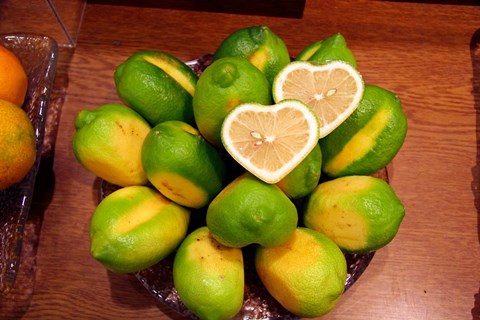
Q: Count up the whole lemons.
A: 13